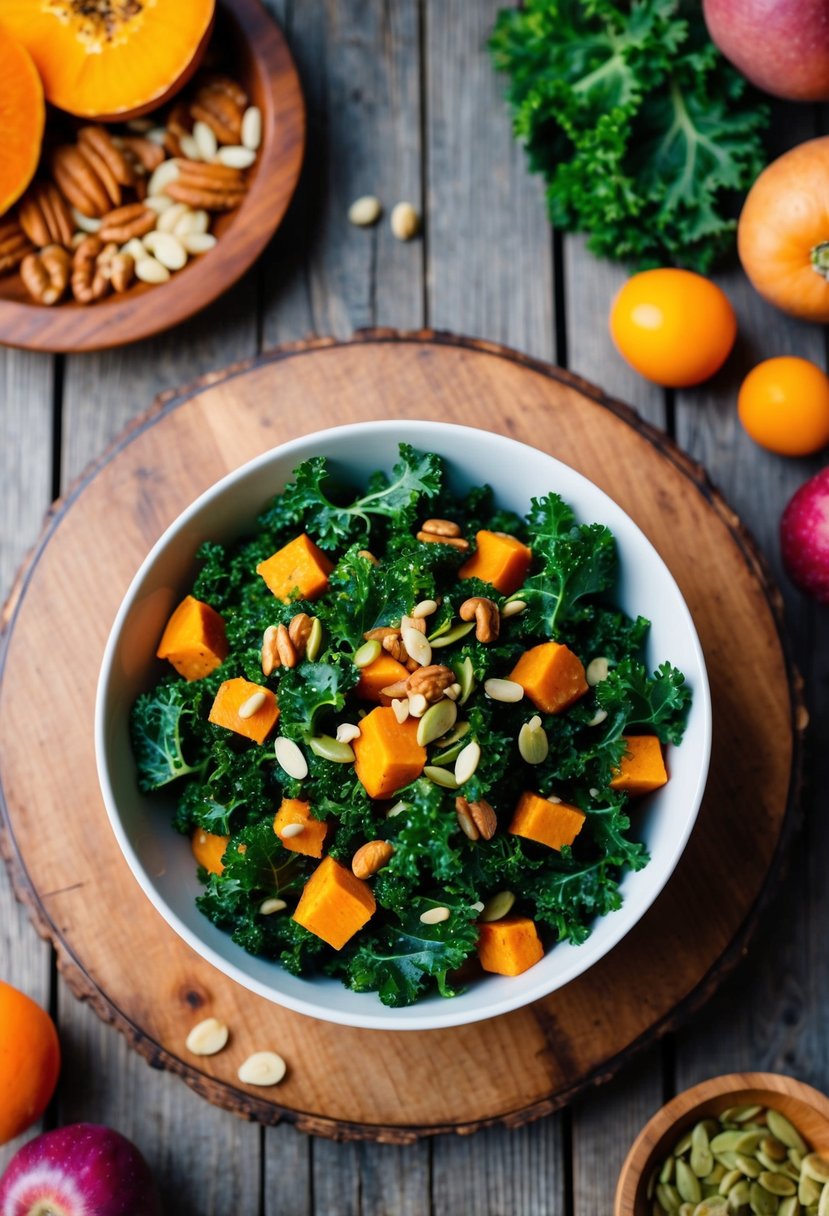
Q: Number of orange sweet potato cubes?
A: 13